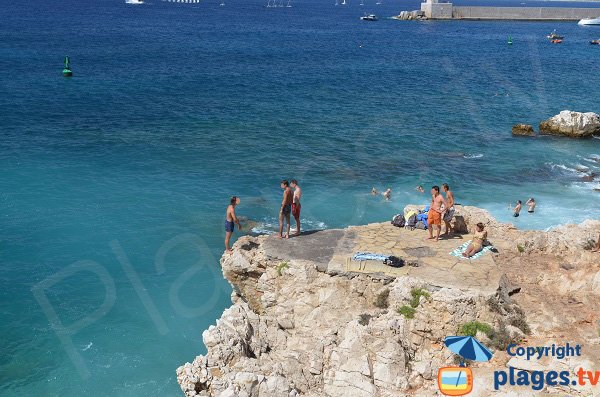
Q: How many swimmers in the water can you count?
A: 5